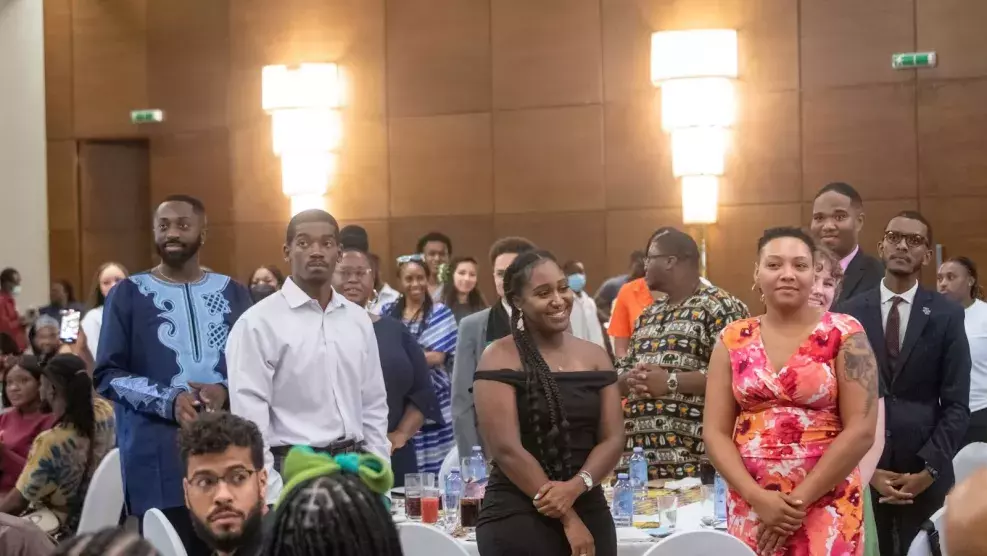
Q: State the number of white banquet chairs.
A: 7